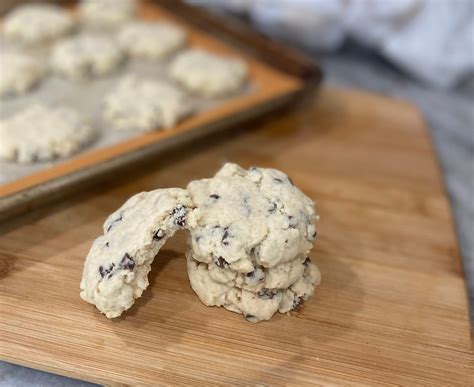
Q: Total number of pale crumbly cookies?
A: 12